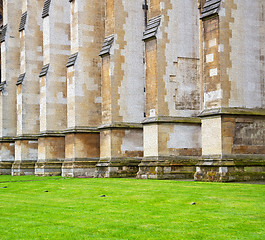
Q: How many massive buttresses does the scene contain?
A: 7